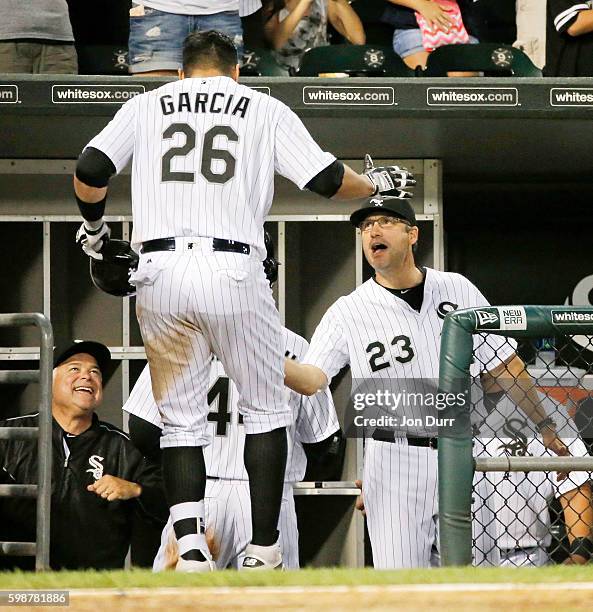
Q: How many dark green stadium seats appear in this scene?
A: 4